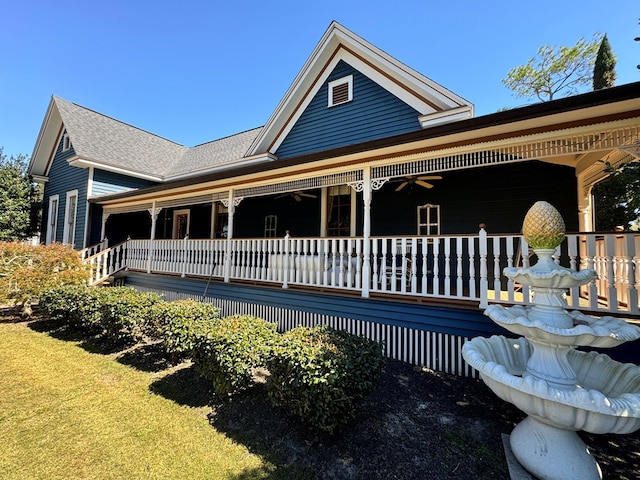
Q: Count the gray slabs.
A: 1